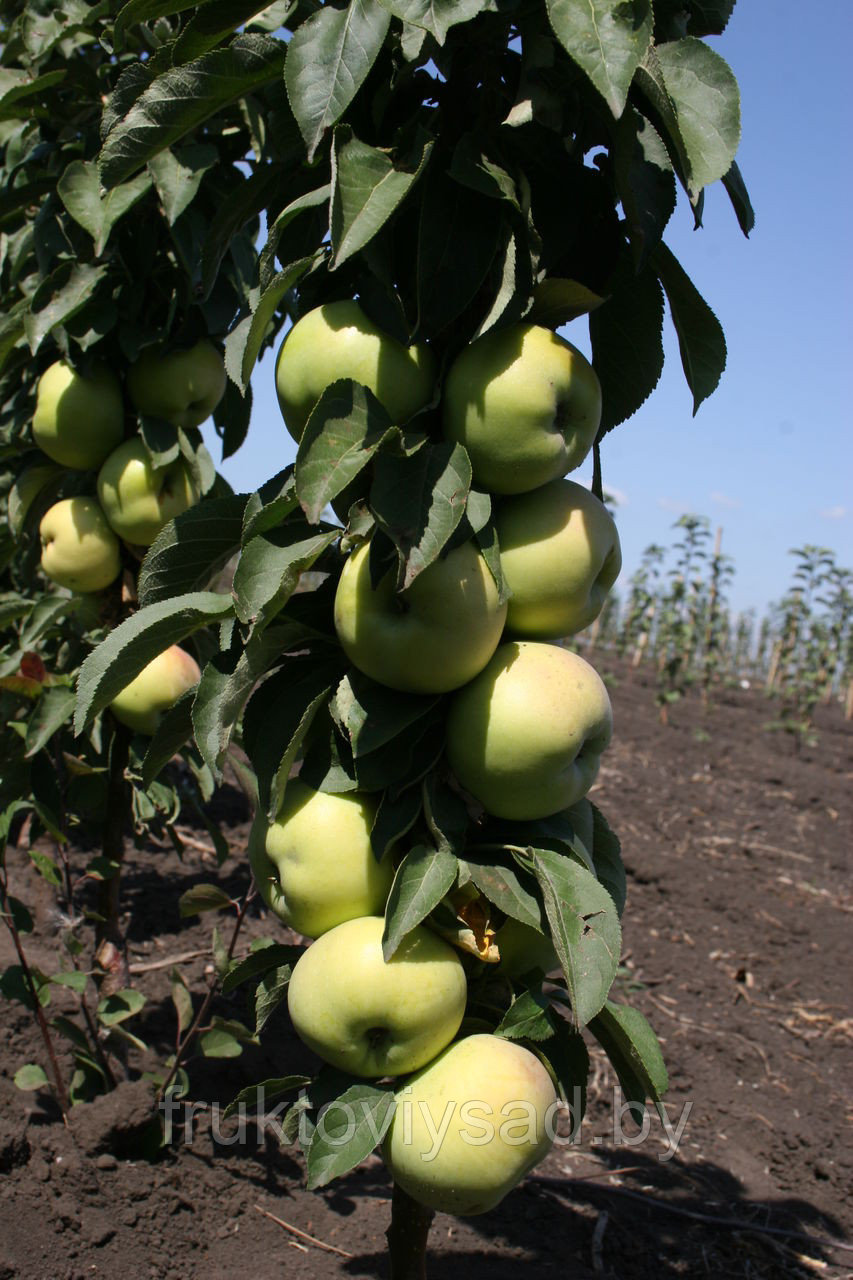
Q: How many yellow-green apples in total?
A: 14